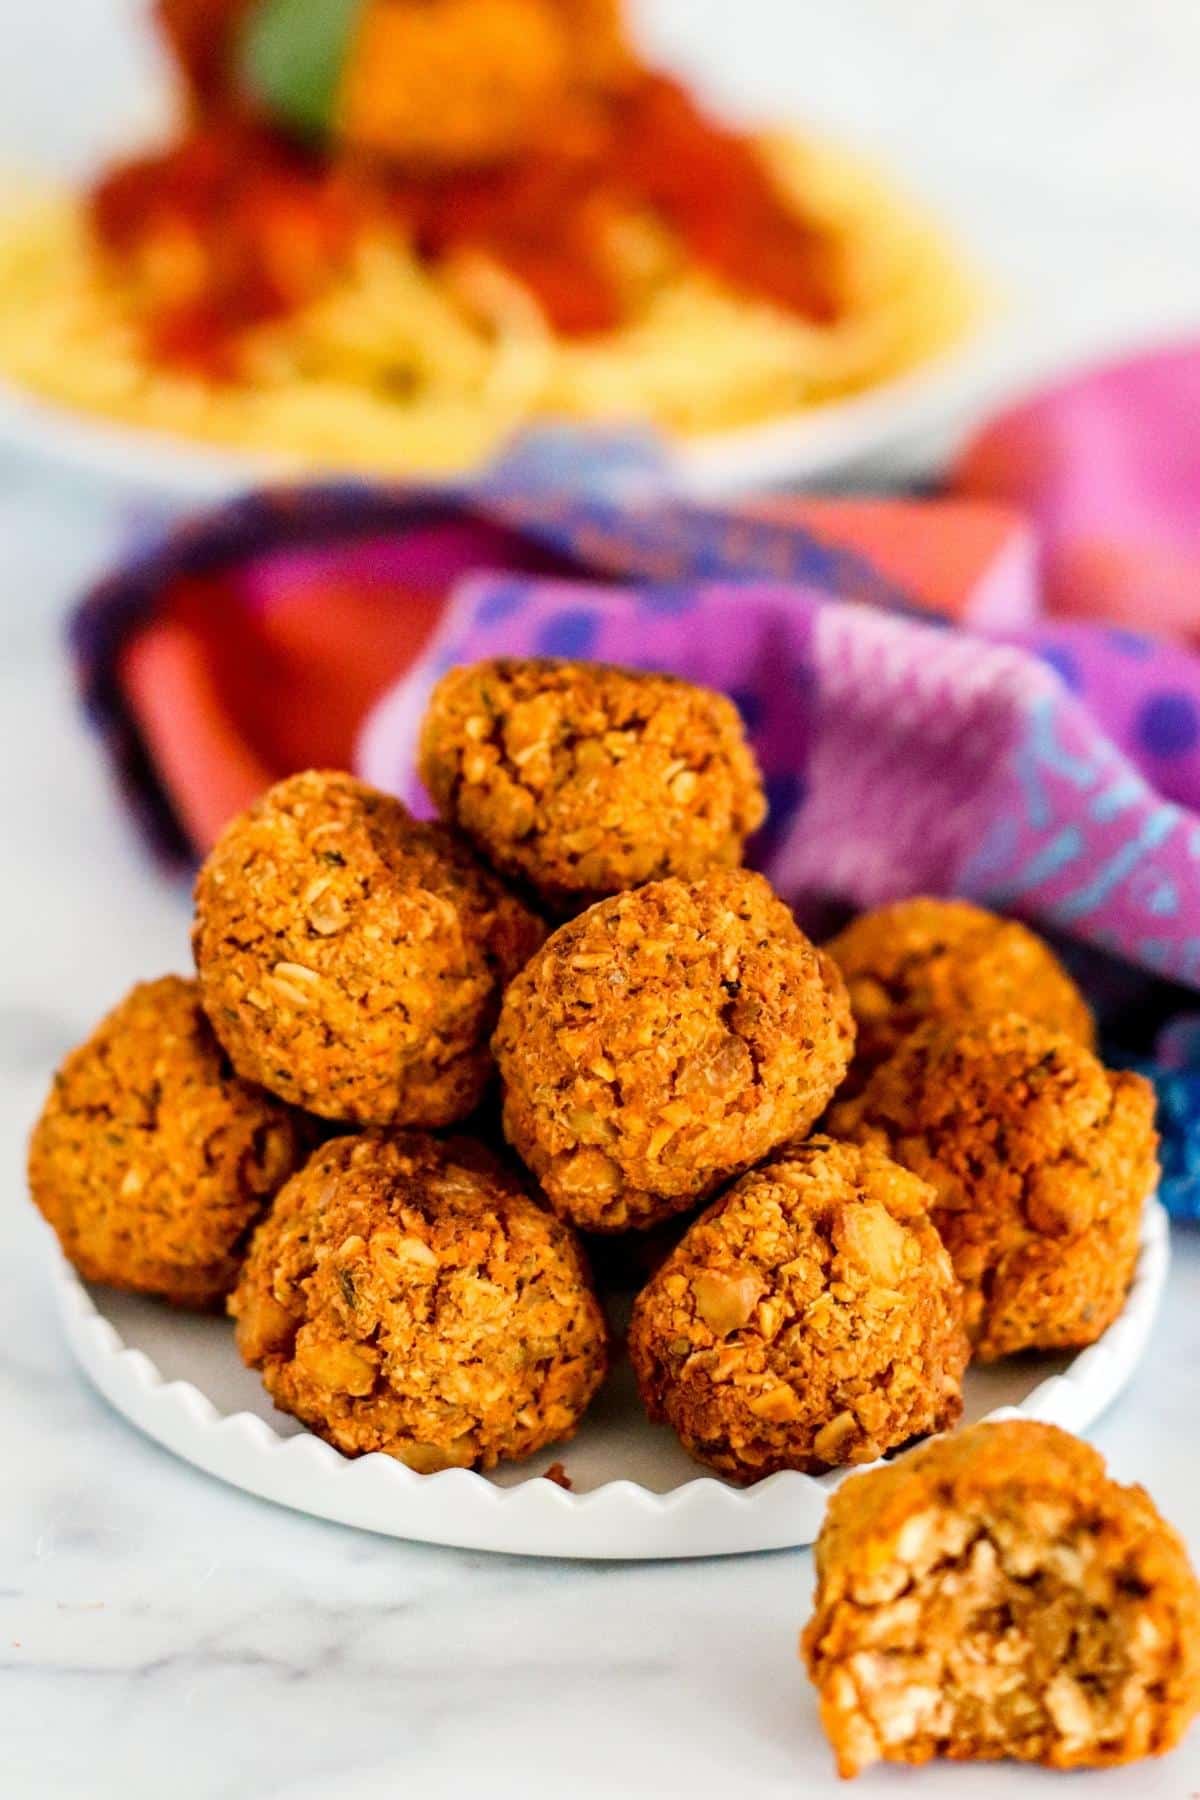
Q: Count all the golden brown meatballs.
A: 9